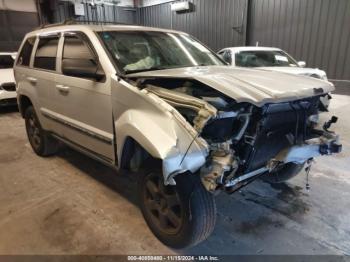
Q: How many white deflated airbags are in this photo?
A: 1